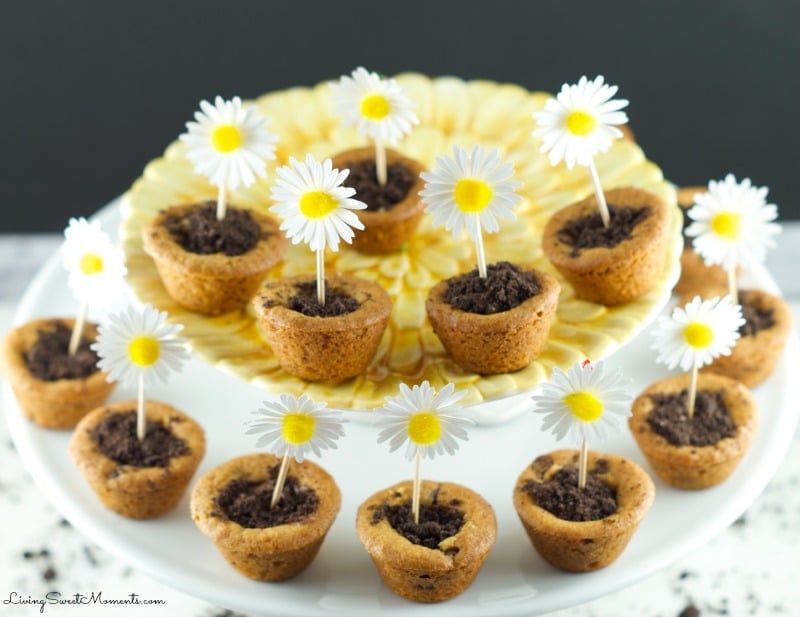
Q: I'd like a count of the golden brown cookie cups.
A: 13